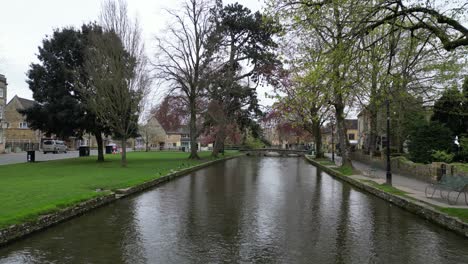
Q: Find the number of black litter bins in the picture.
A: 3